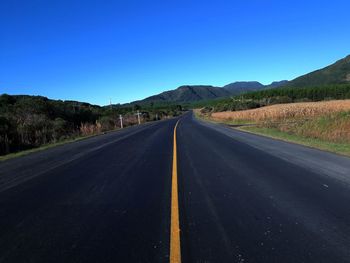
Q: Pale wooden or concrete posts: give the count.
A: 2